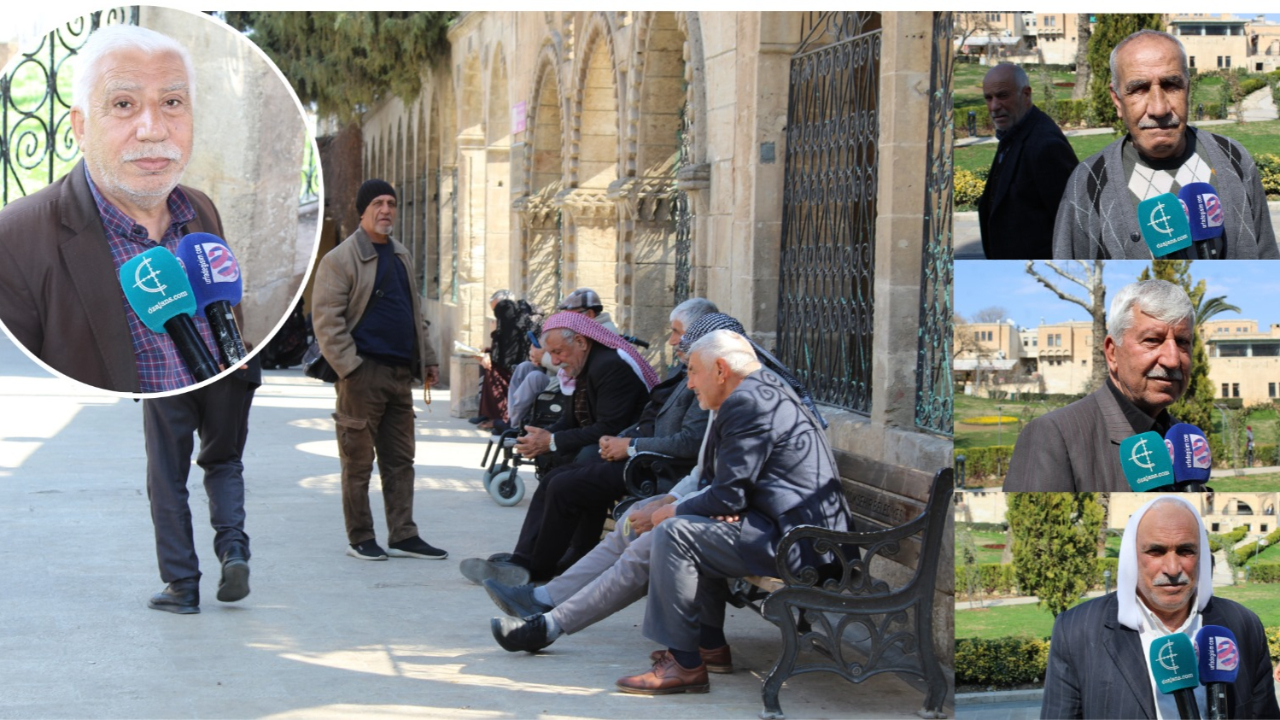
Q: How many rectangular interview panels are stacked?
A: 3